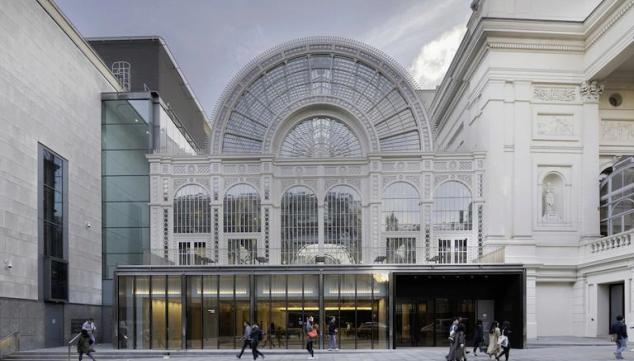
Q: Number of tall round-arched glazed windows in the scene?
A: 6